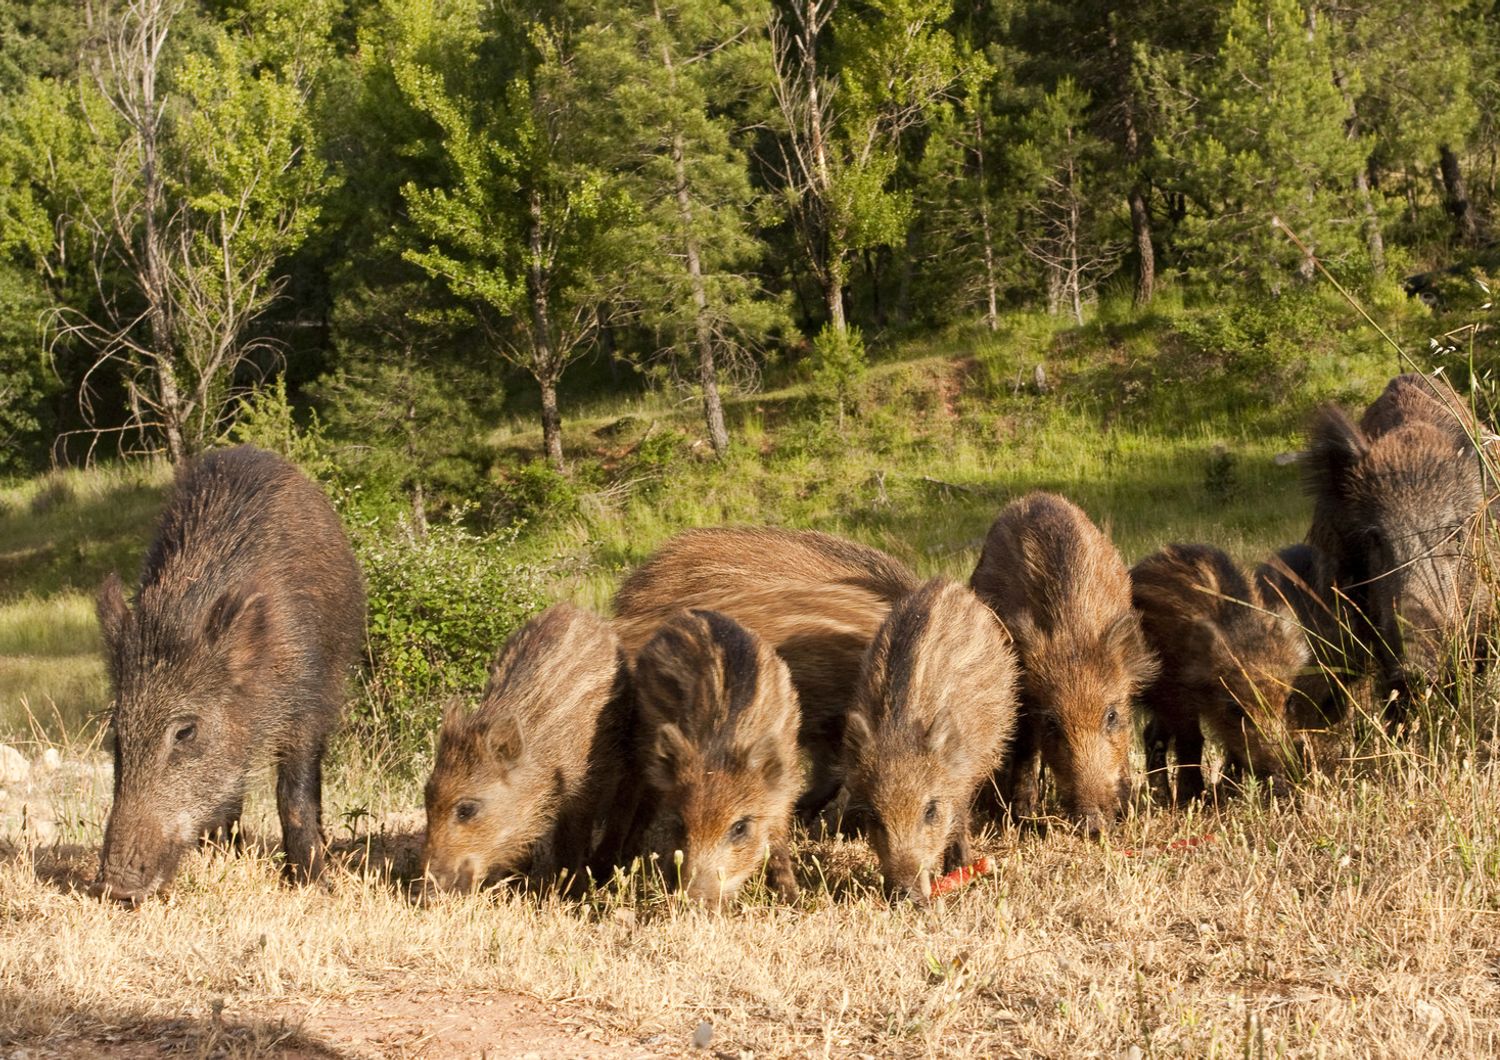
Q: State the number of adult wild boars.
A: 2